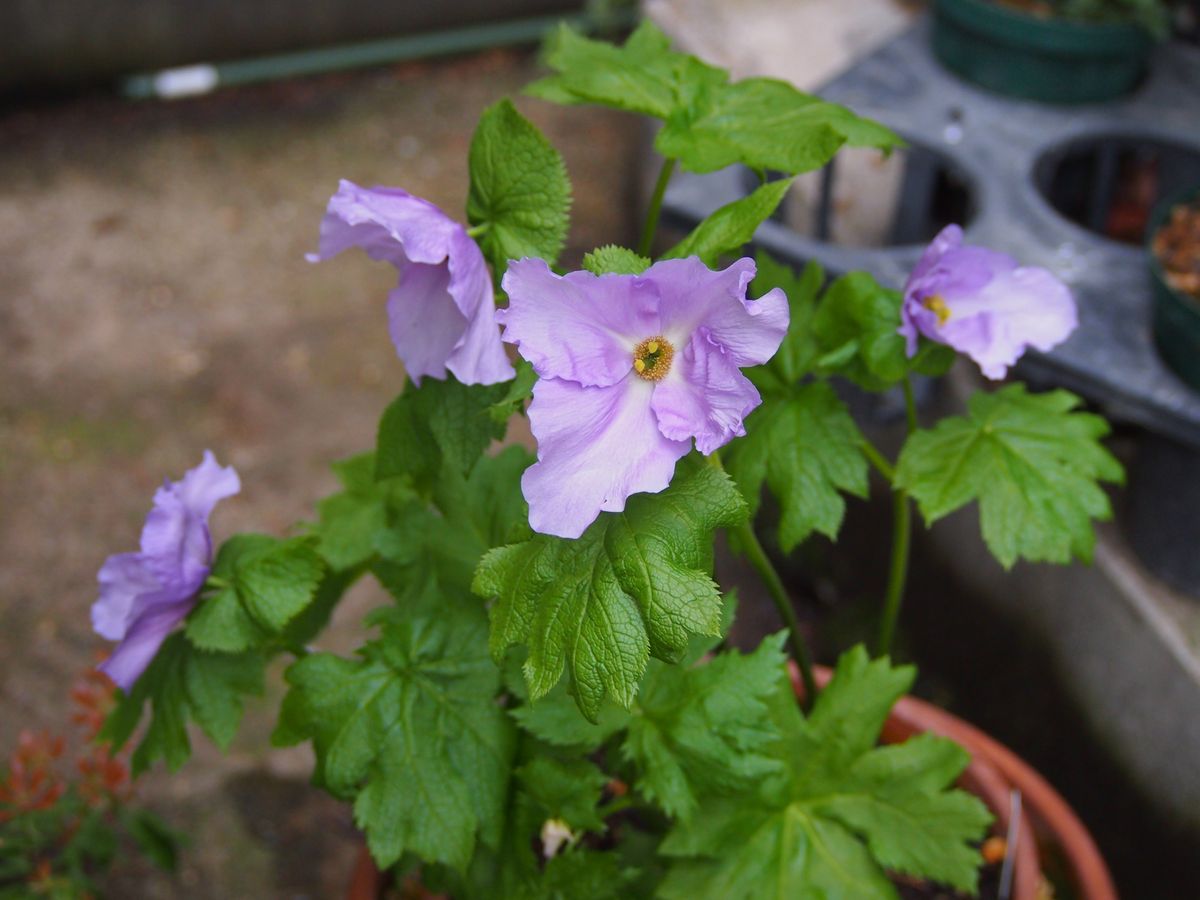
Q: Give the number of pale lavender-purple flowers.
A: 4